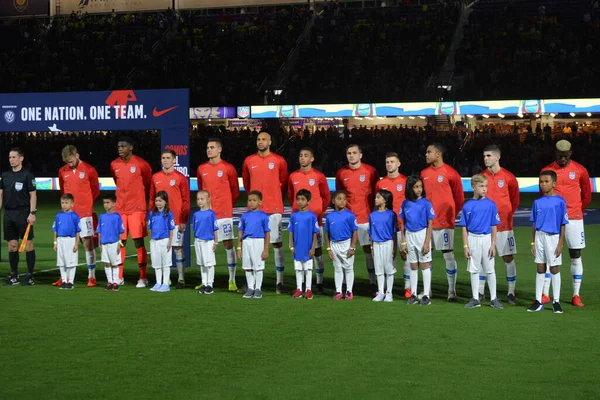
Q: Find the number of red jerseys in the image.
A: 11